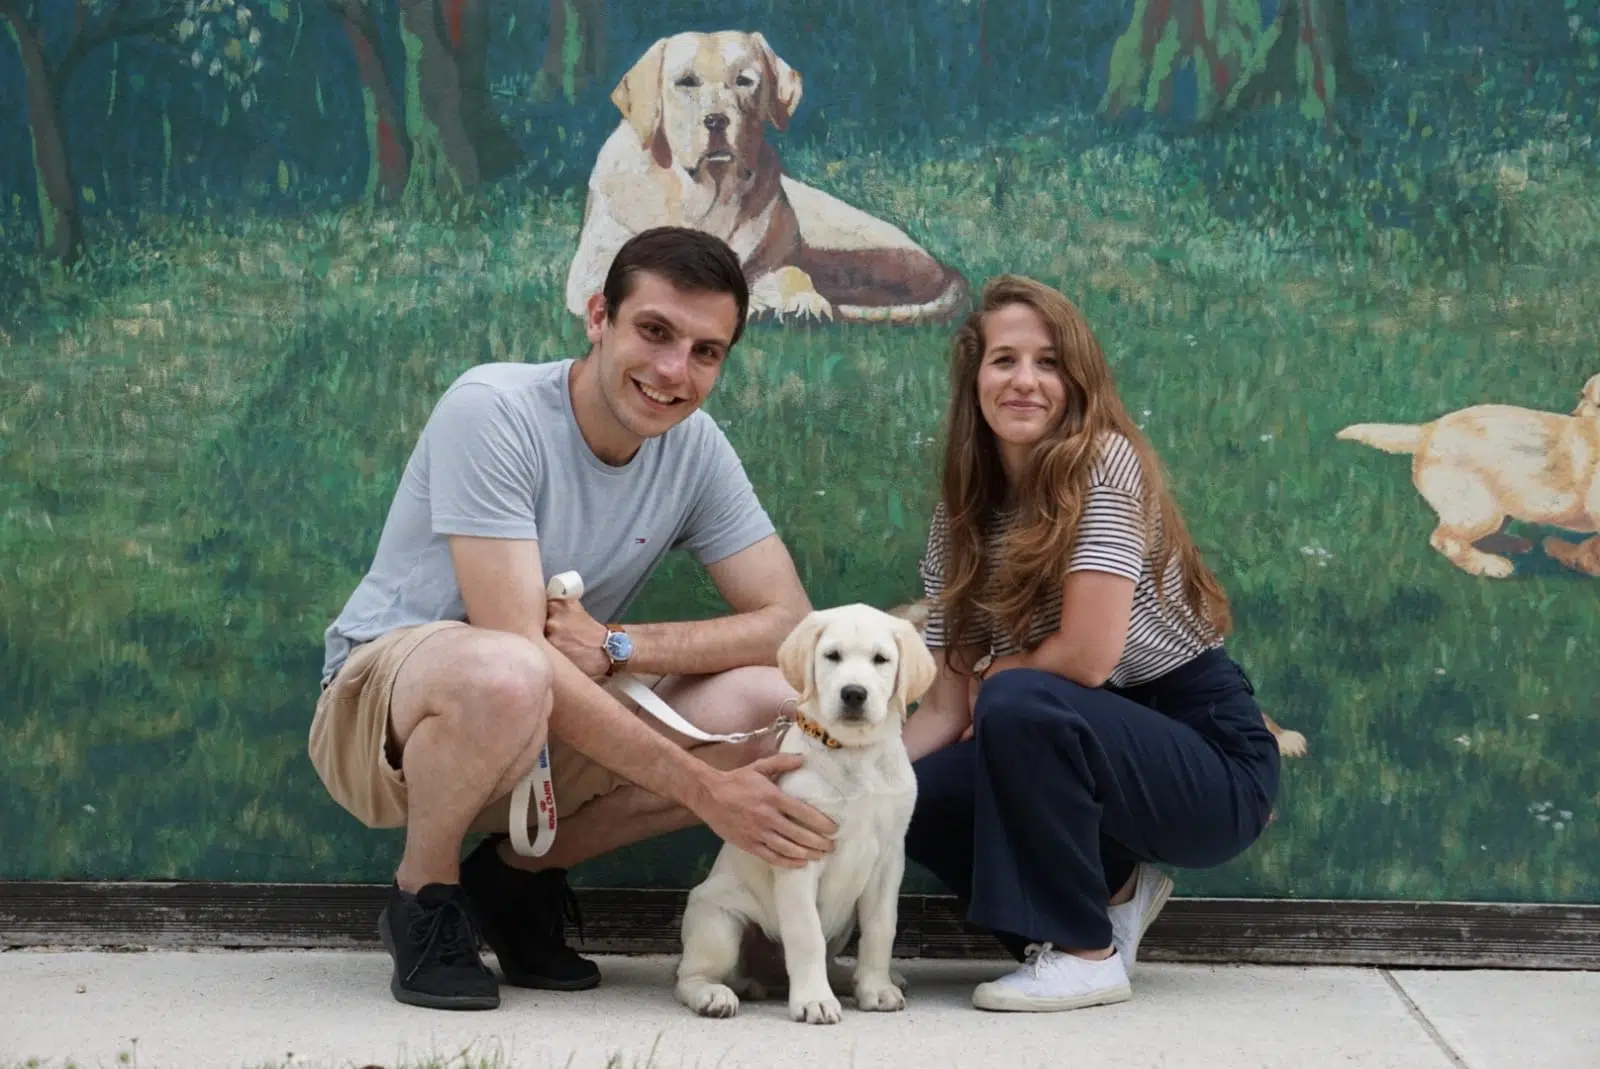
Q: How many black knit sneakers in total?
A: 2